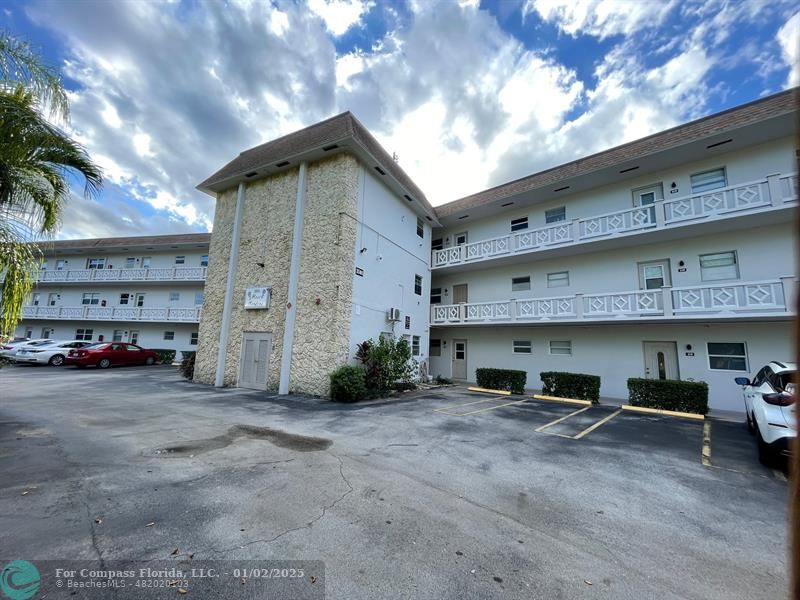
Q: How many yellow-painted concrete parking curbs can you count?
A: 3